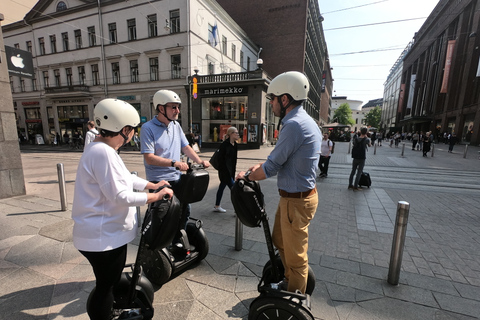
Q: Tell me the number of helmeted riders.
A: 3